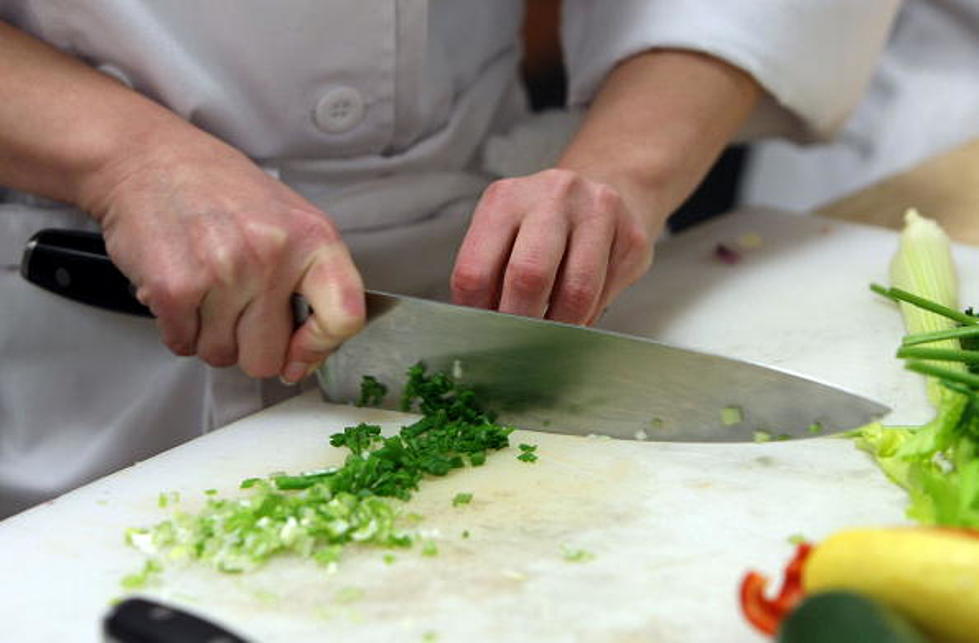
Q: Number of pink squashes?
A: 0